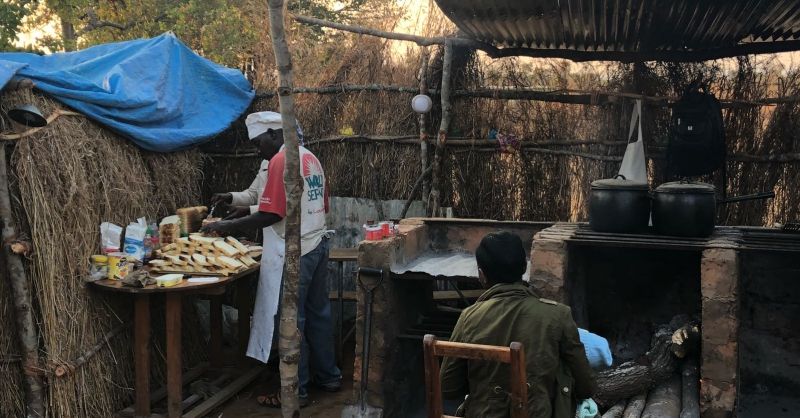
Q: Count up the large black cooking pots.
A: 2